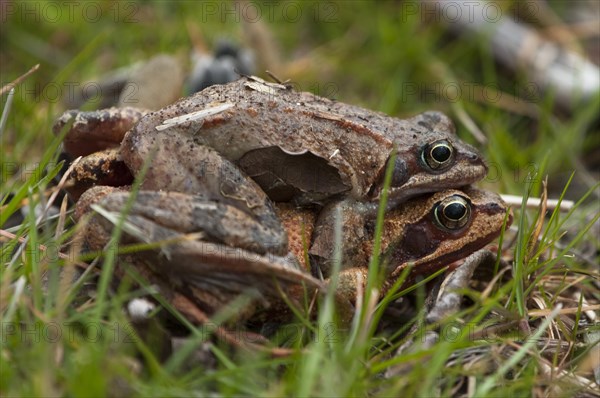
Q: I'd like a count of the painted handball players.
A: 0